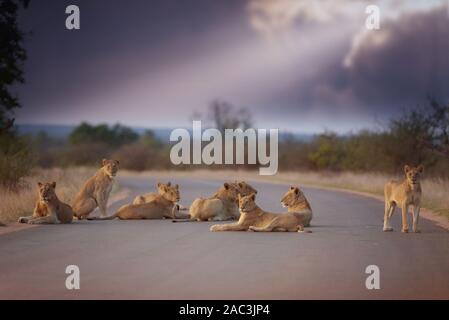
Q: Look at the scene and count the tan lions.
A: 9